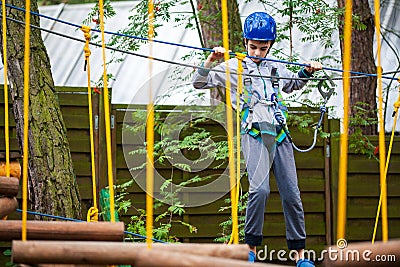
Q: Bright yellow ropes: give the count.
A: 10